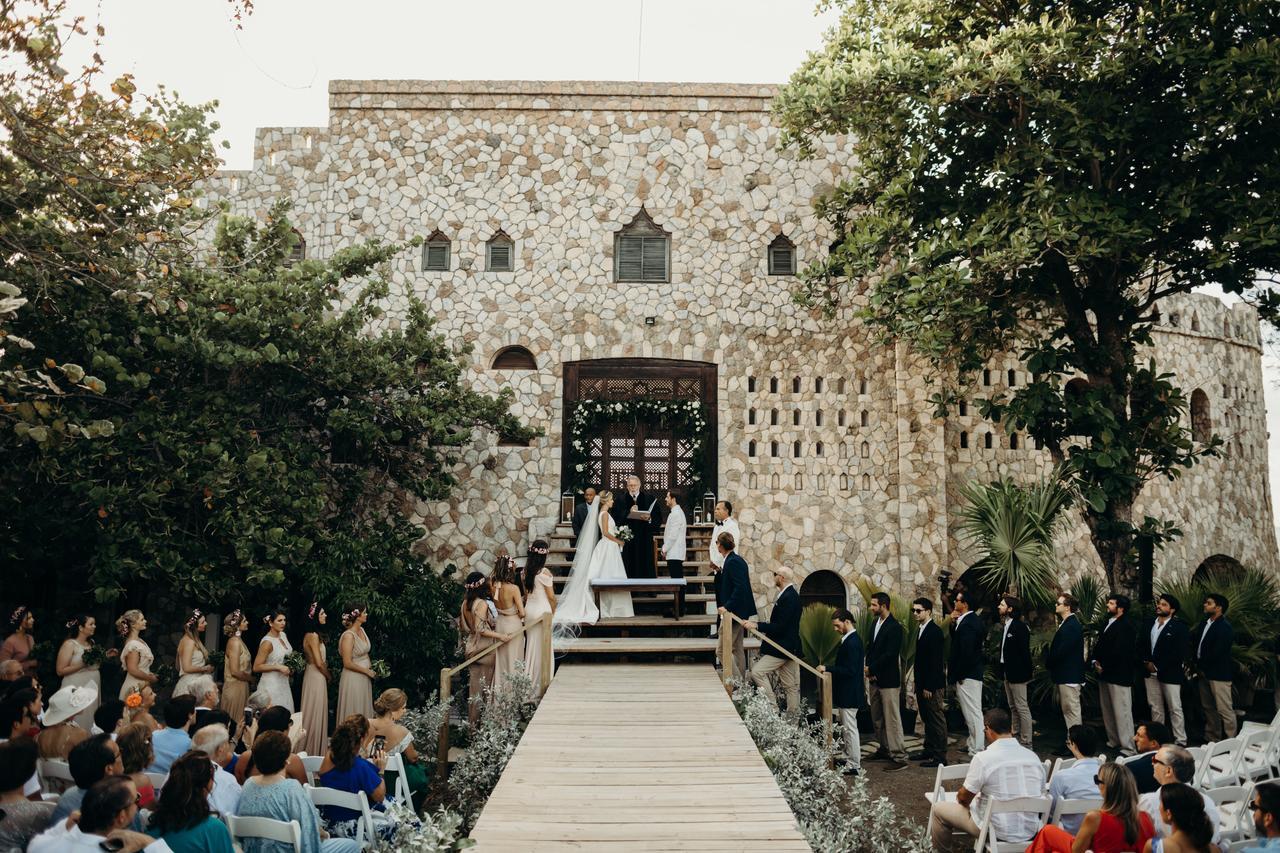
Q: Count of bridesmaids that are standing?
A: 11